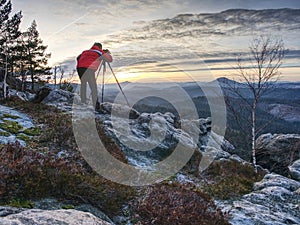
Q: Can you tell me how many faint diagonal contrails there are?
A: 1